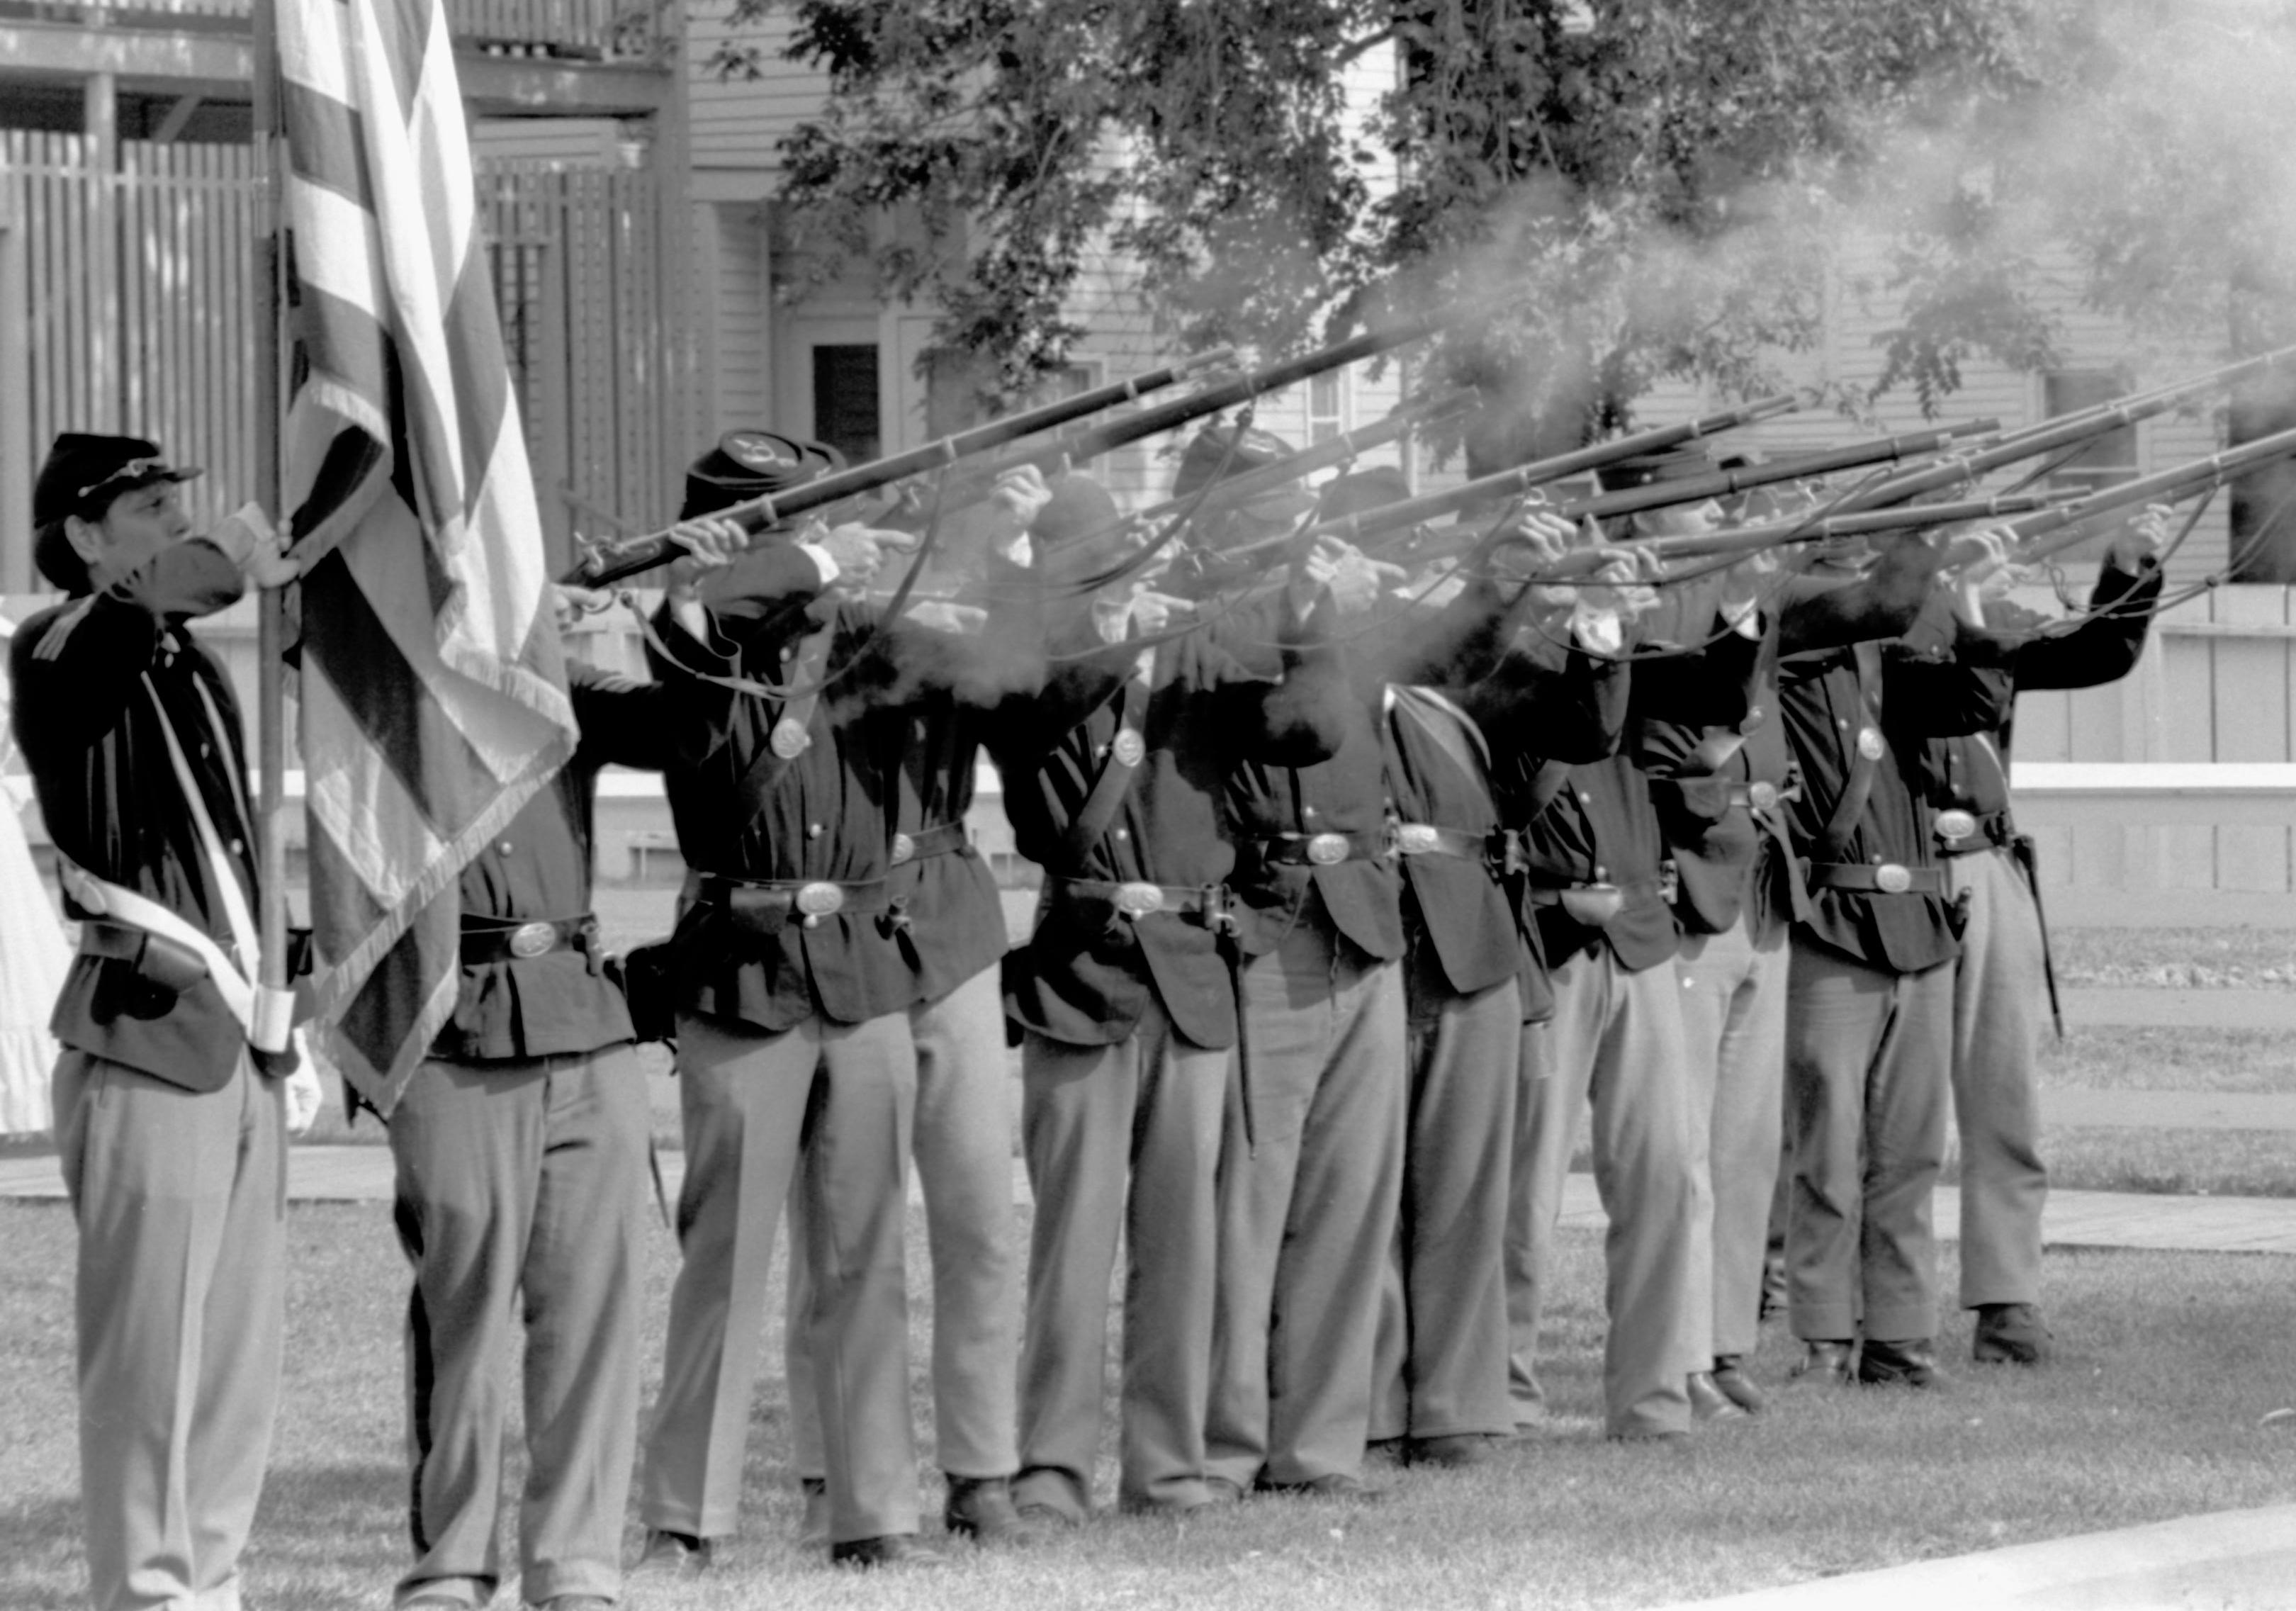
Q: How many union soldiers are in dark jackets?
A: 11